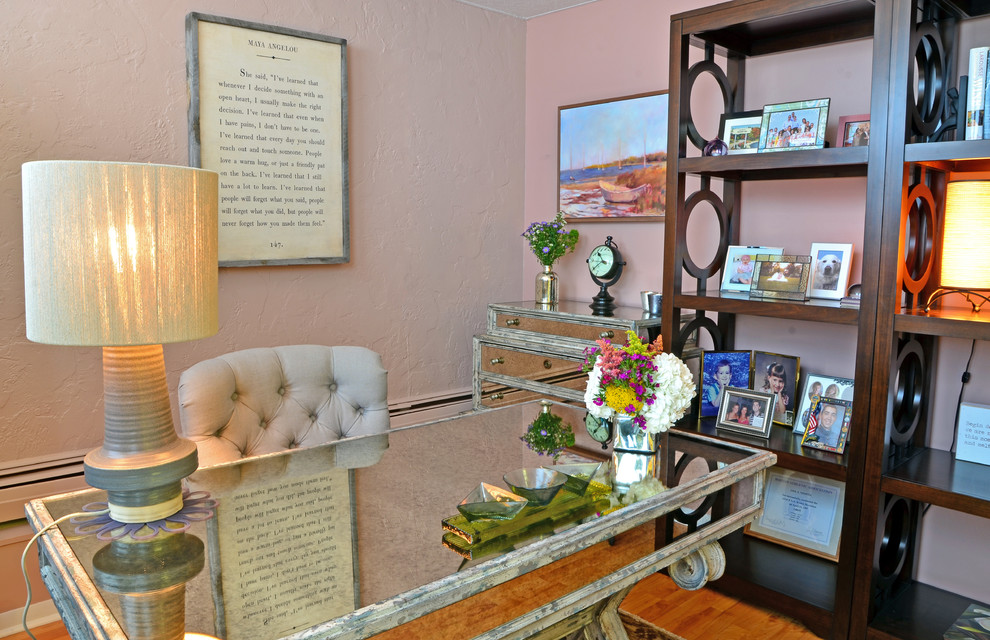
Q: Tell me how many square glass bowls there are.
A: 2